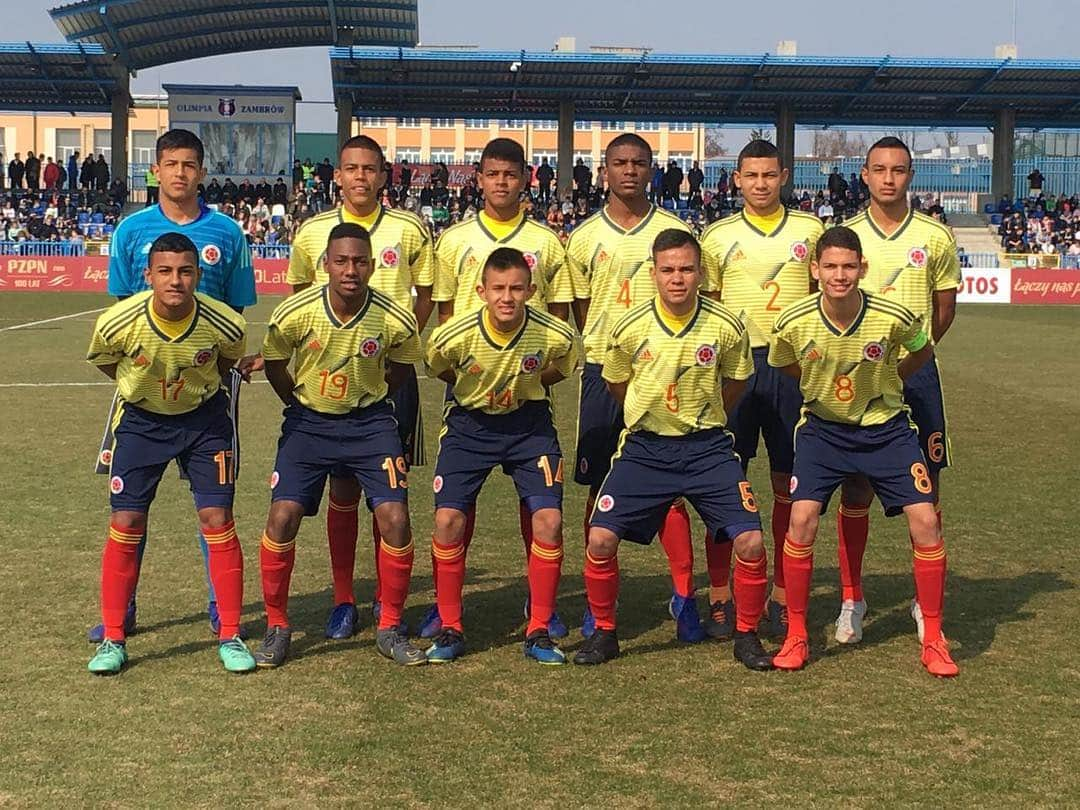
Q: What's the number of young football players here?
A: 11